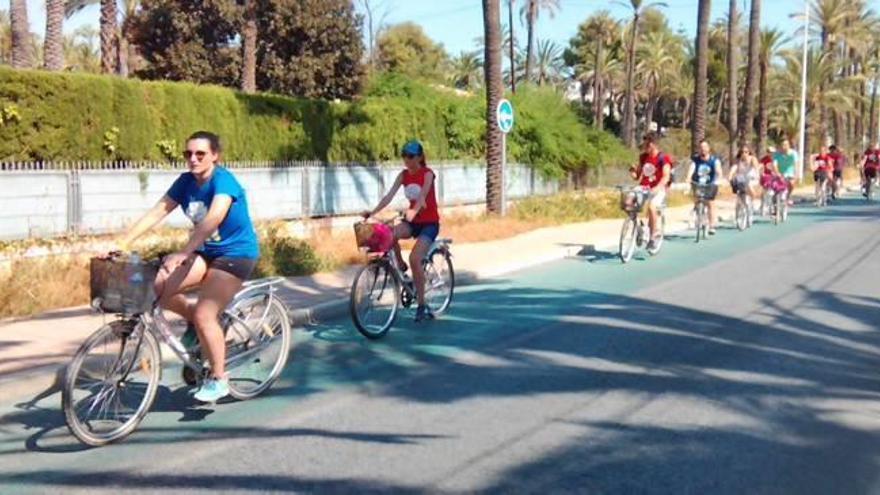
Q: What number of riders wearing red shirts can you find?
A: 6